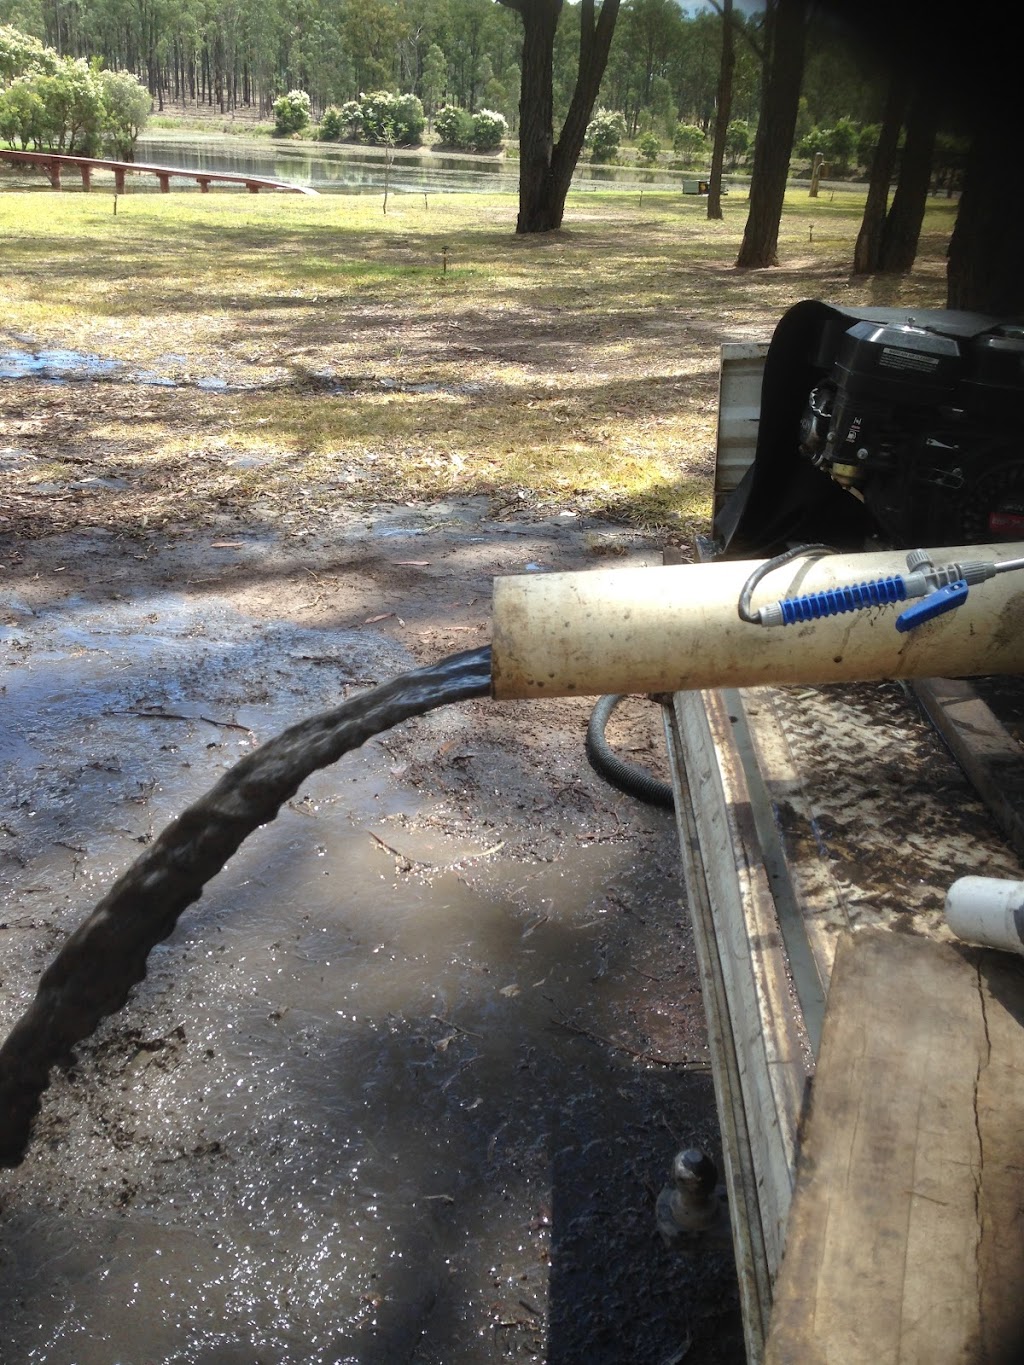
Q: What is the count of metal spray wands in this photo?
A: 1